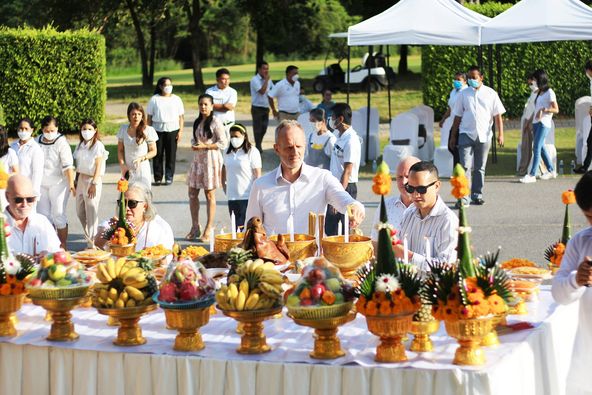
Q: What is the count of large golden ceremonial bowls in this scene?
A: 3